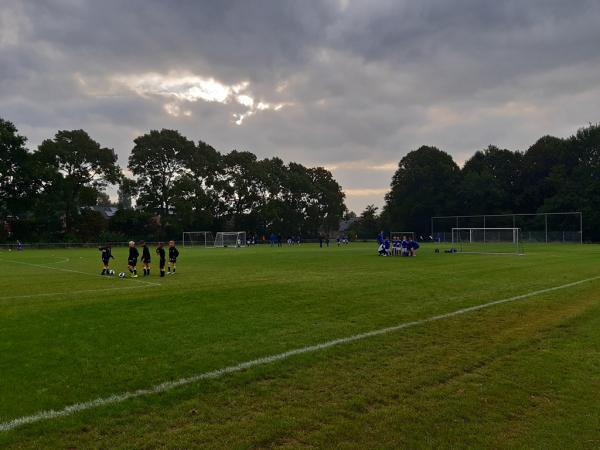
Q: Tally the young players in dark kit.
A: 5